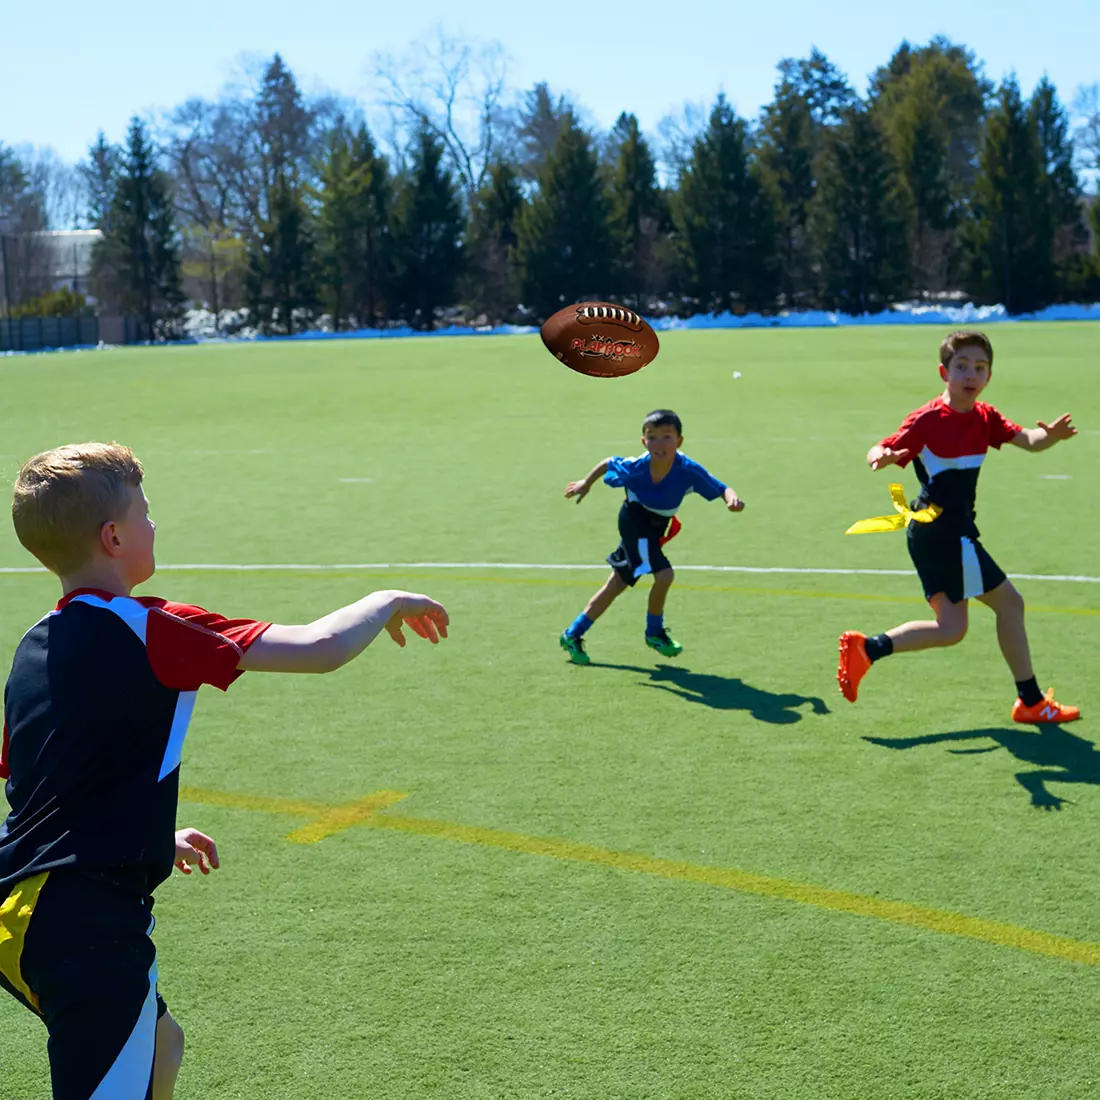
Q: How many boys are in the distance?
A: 2